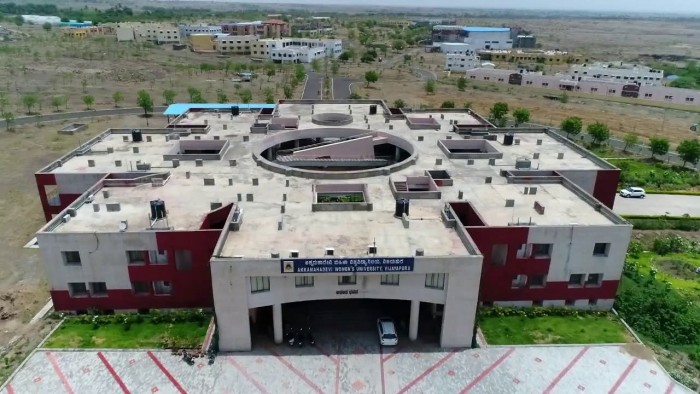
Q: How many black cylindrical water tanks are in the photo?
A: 6